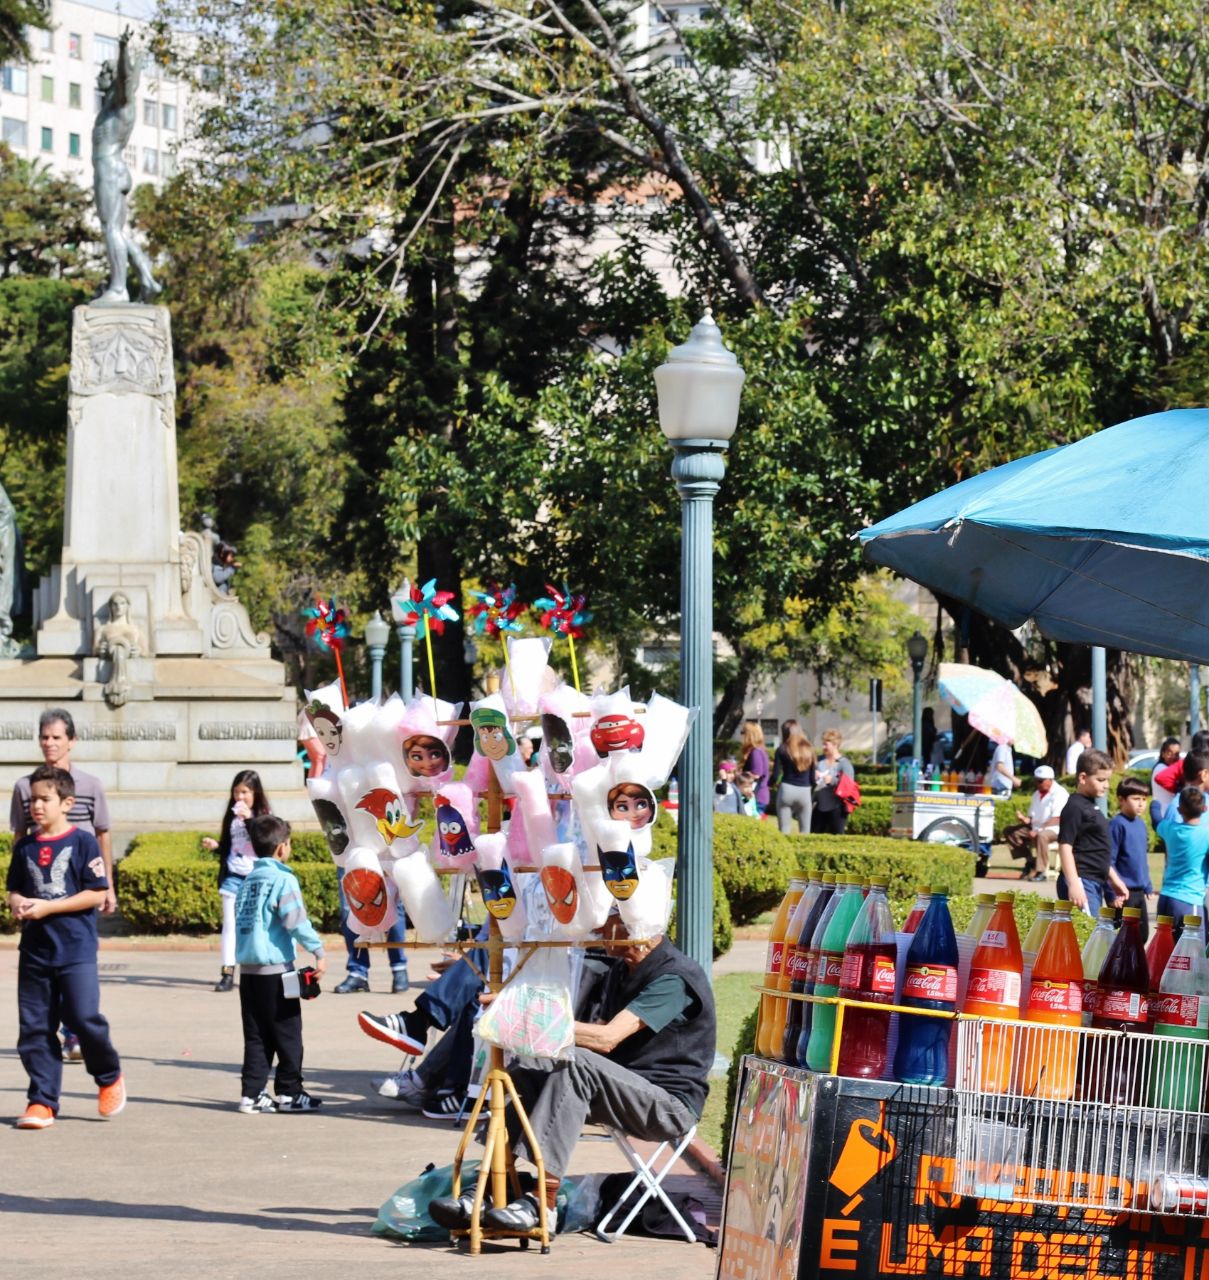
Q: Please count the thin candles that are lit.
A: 0